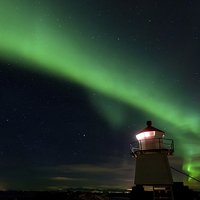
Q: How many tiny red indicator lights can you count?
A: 3